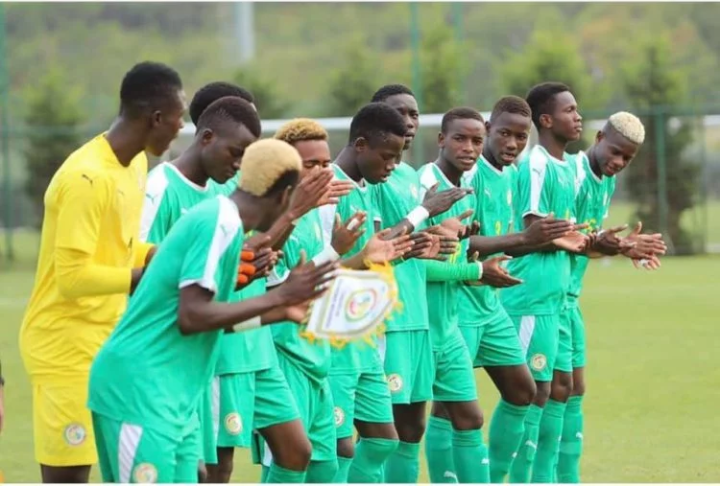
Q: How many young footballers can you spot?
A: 11